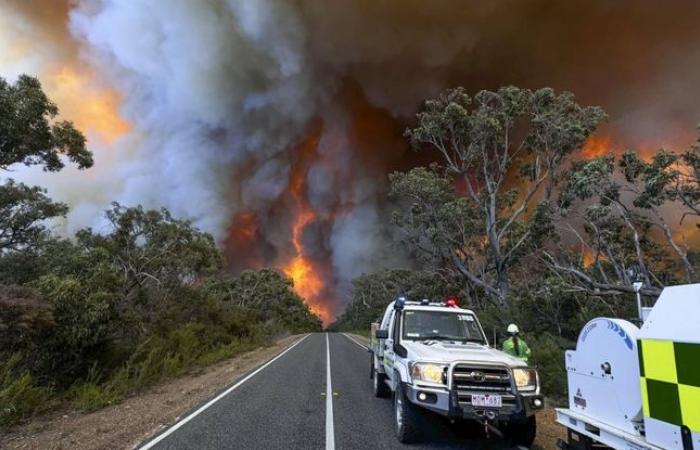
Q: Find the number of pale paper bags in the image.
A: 0